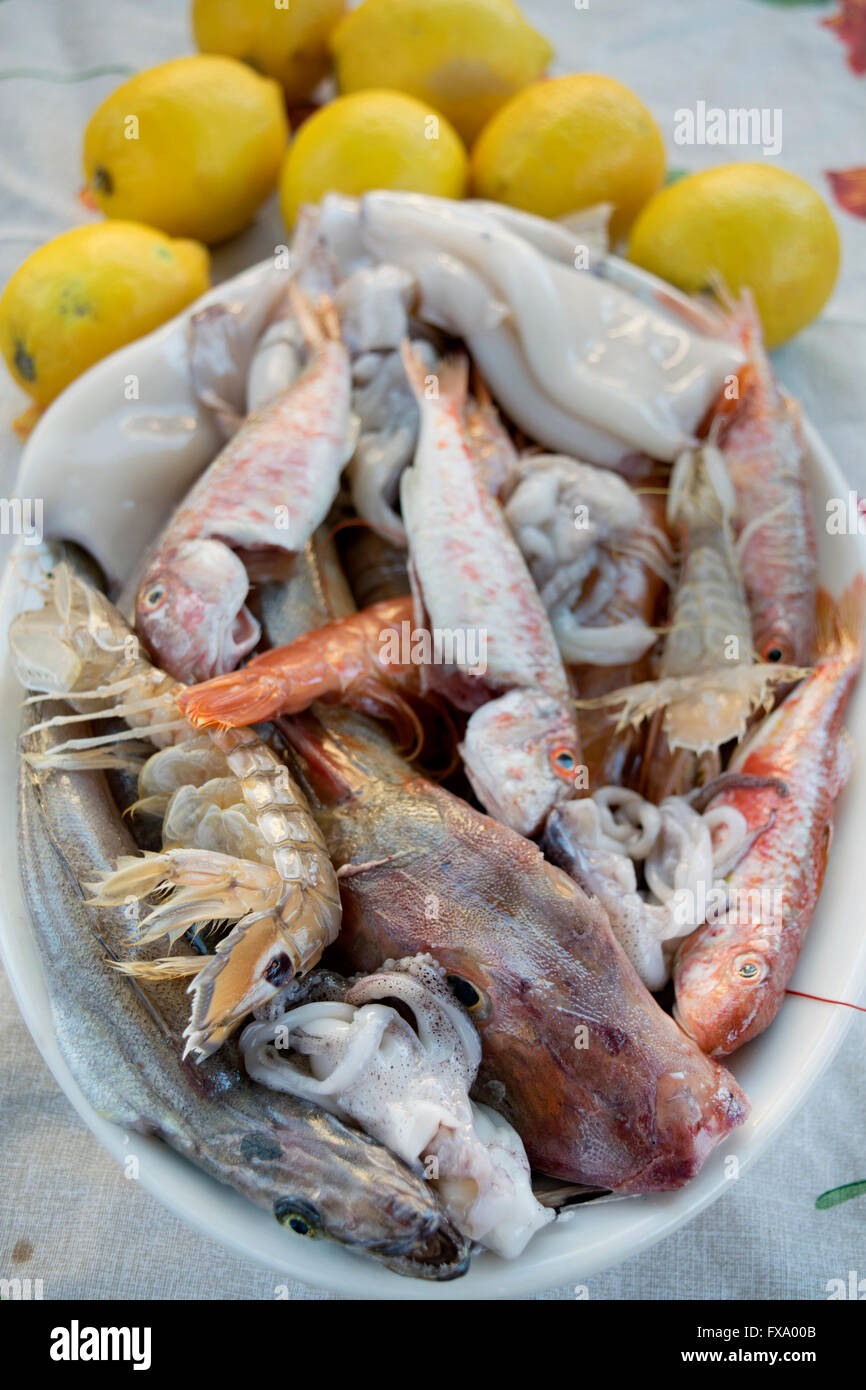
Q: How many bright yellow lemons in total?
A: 7